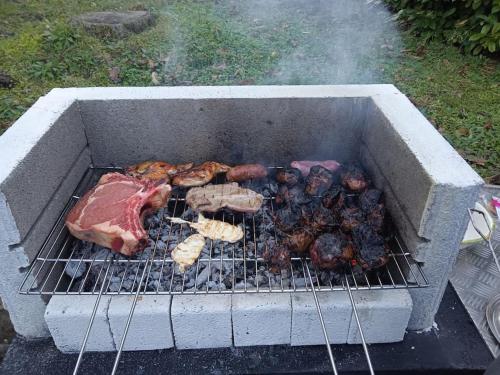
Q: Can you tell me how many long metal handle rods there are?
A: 4